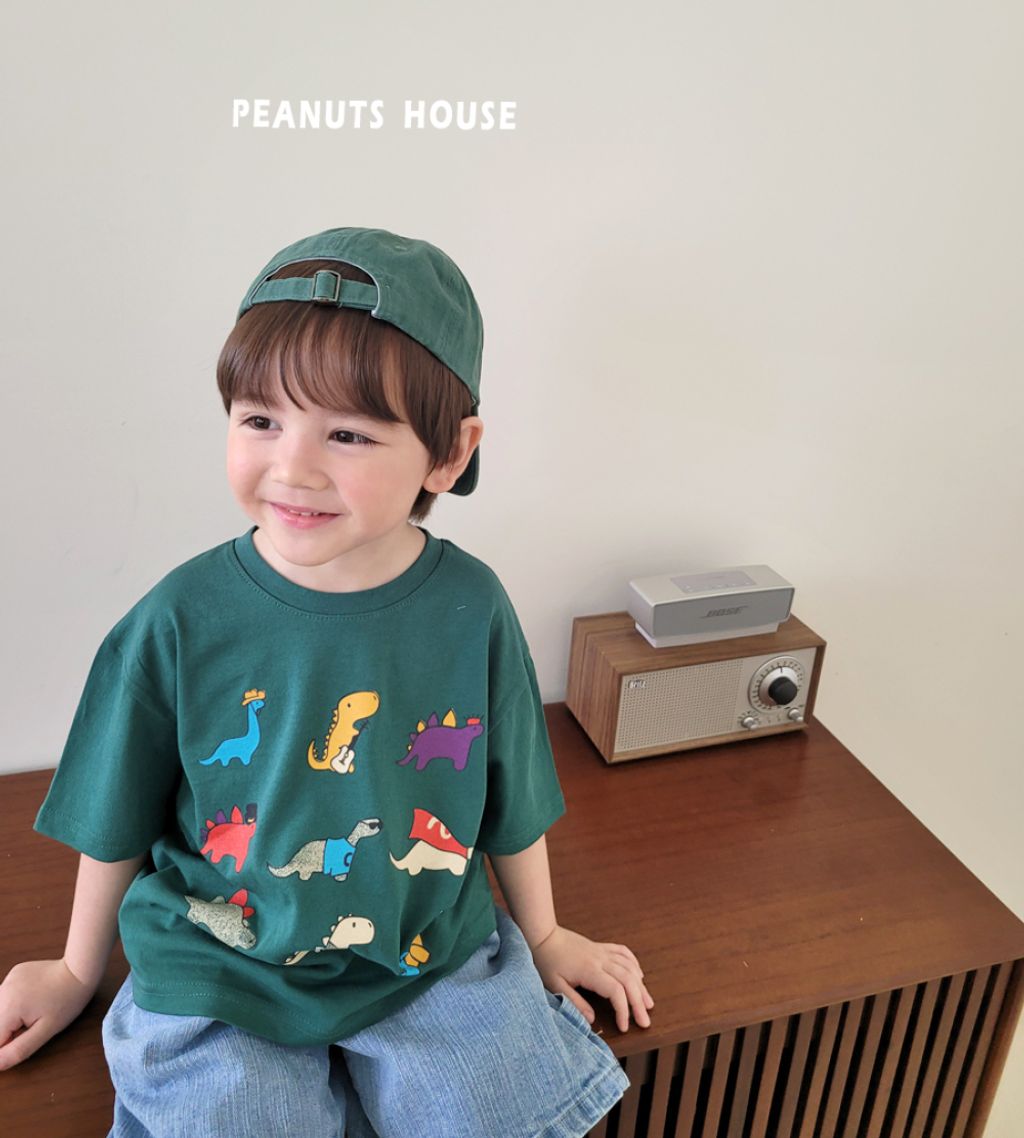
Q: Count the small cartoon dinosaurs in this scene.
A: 9